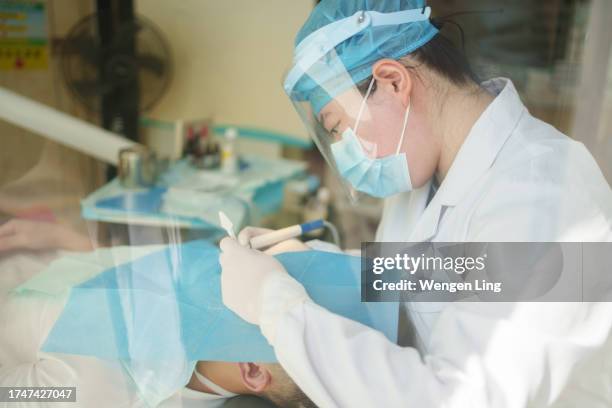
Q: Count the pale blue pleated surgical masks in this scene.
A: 1